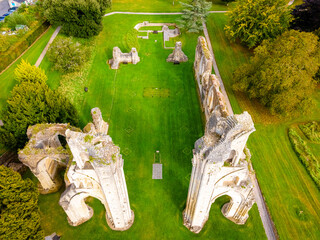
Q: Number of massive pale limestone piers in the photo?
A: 2